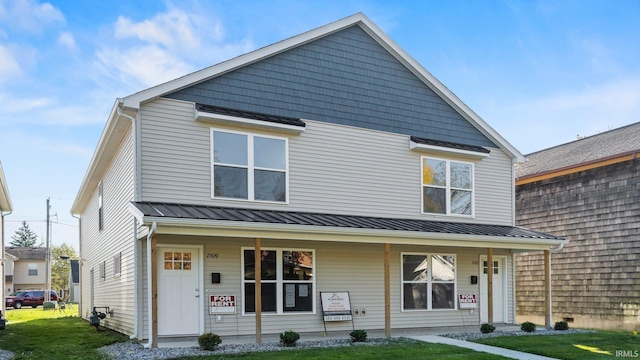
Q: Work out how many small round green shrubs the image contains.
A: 6